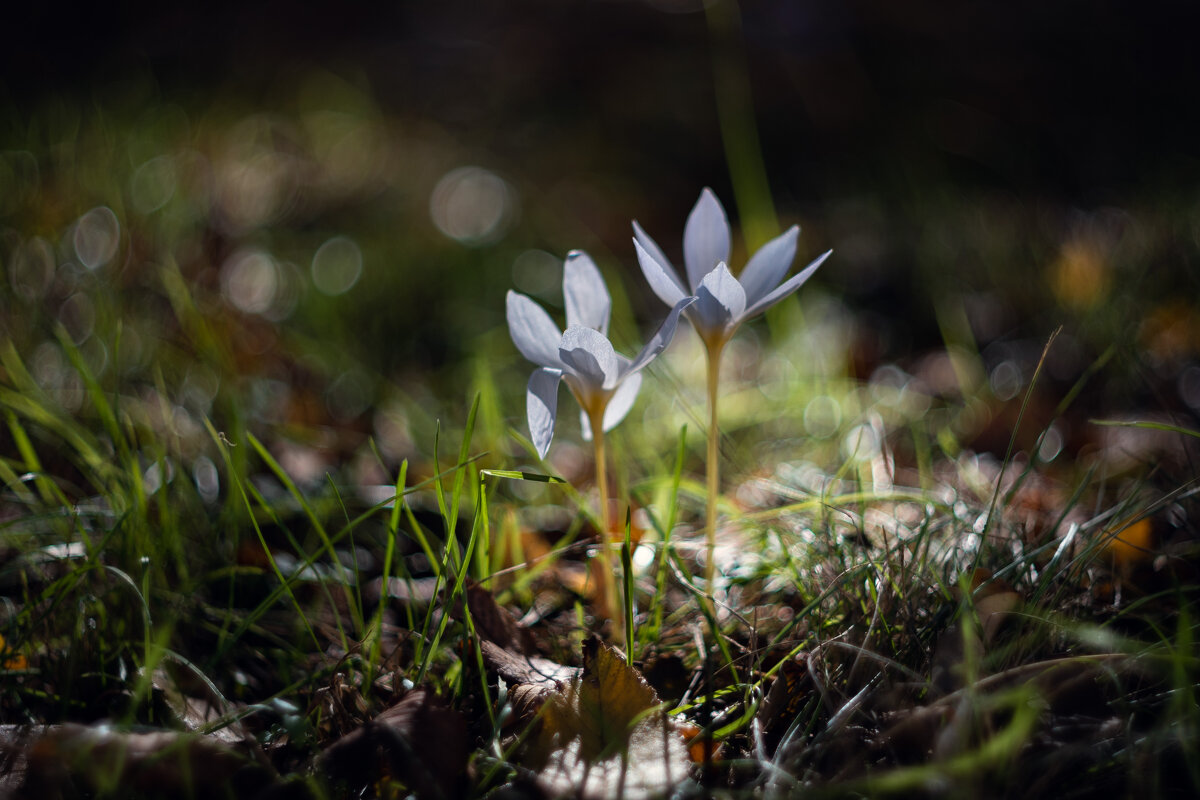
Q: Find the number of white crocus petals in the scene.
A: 12